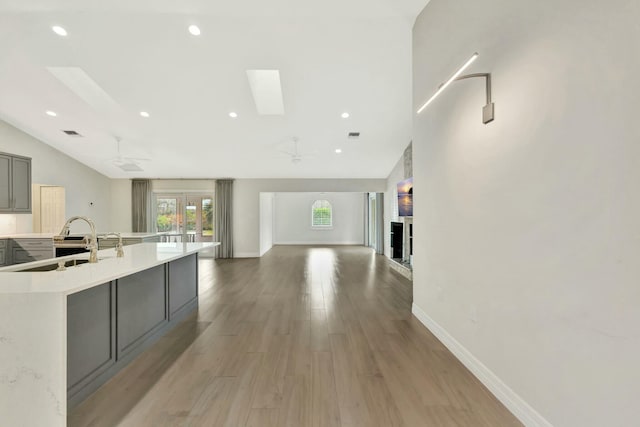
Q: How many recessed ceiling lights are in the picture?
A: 7